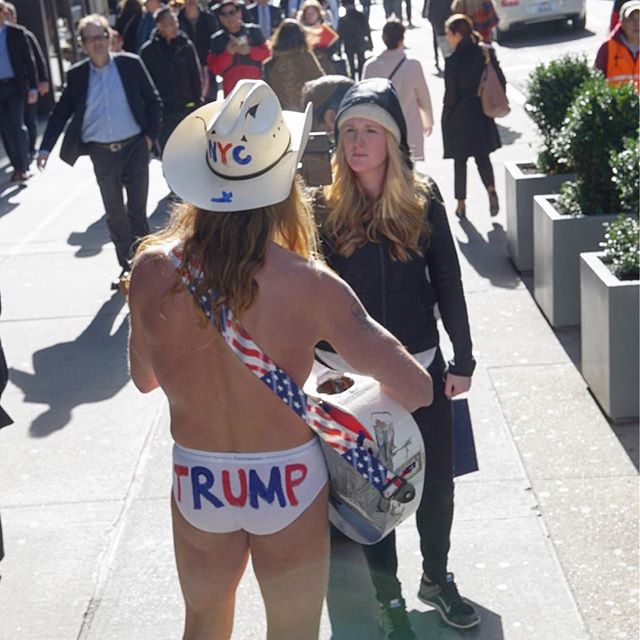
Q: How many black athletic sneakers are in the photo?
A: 2